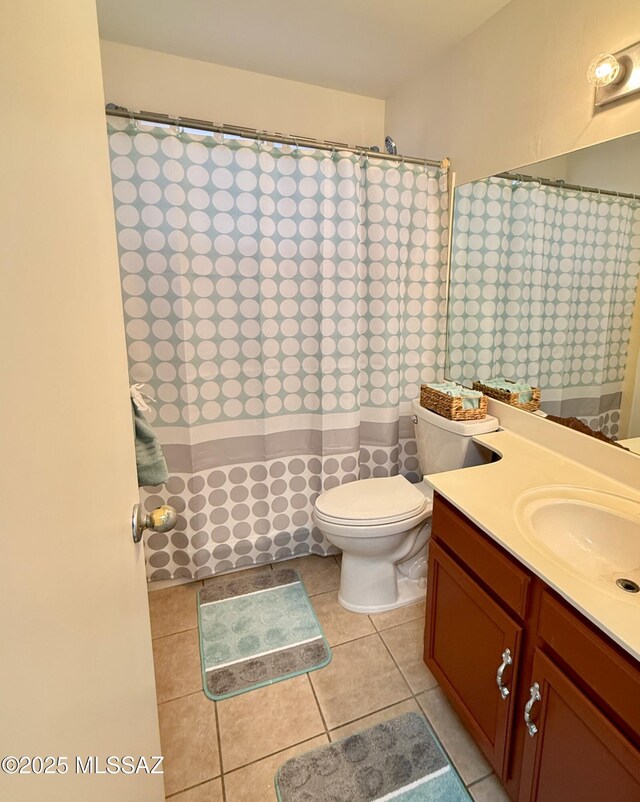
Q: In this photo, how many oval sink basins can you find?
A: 1